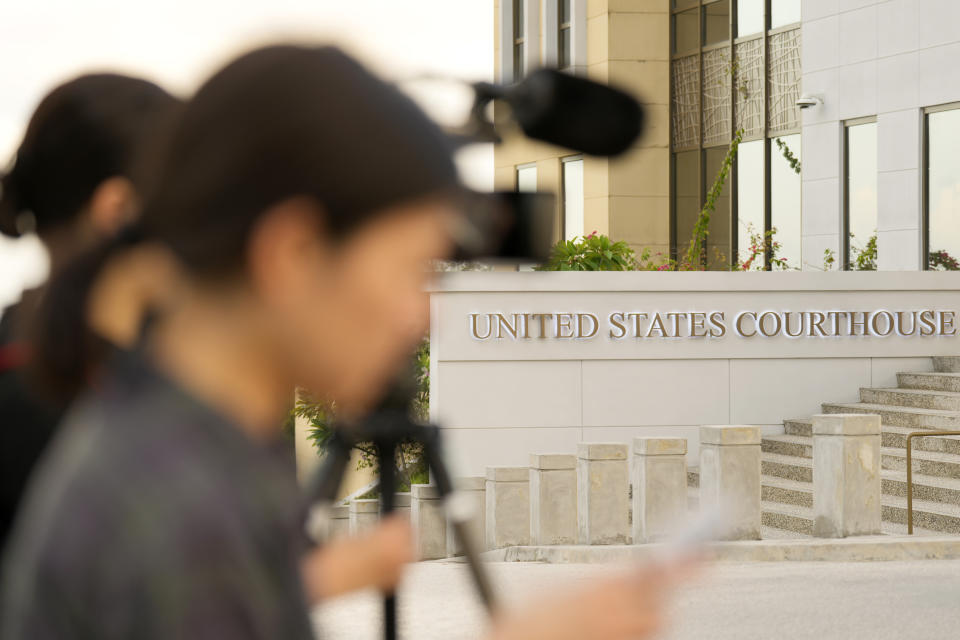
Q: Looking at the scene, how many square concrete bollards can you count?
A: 11